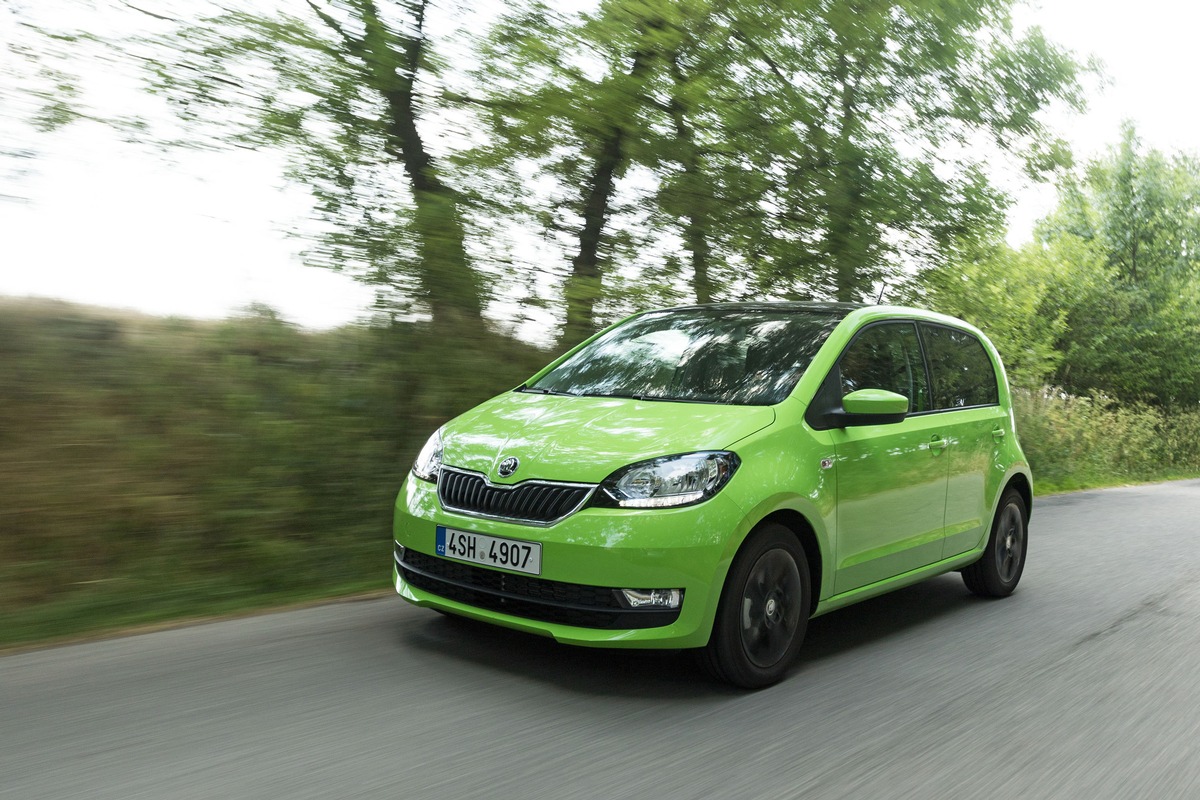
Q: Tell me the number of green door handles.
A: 2